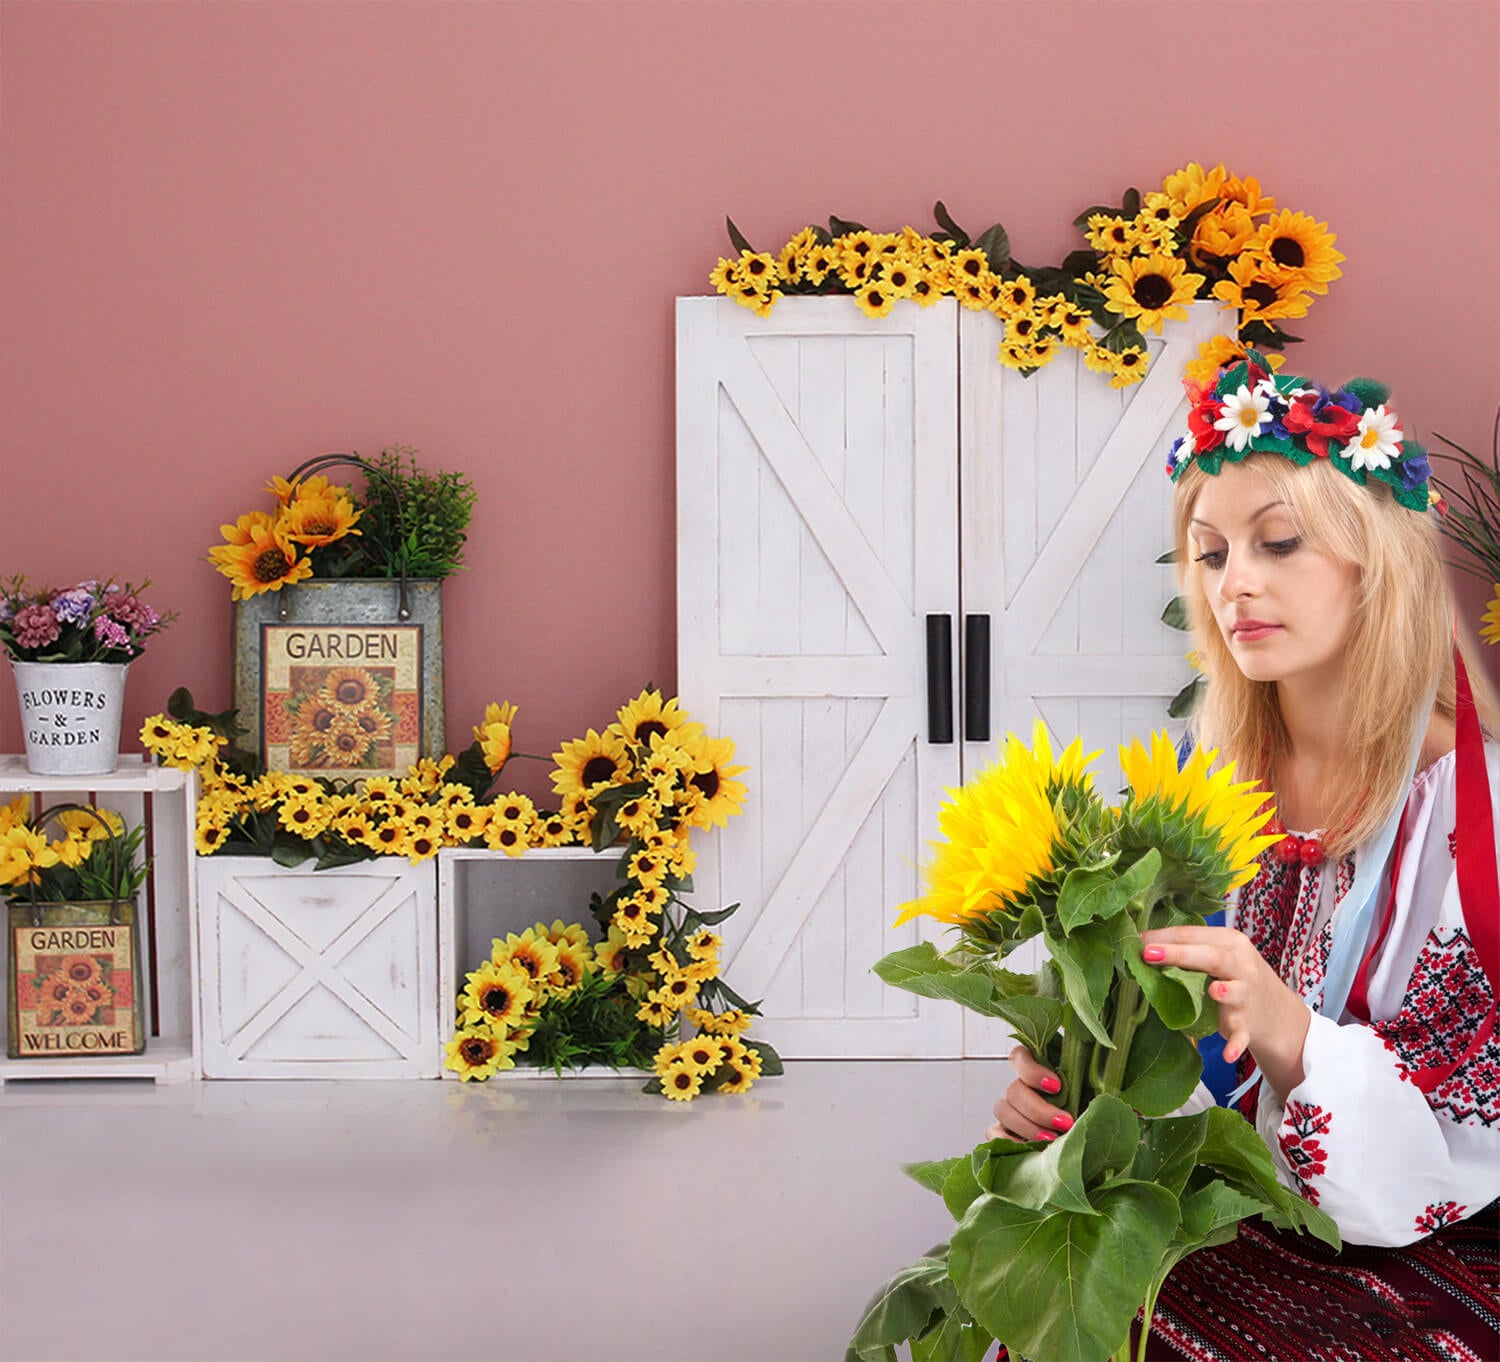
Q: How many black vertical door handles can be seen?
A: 2